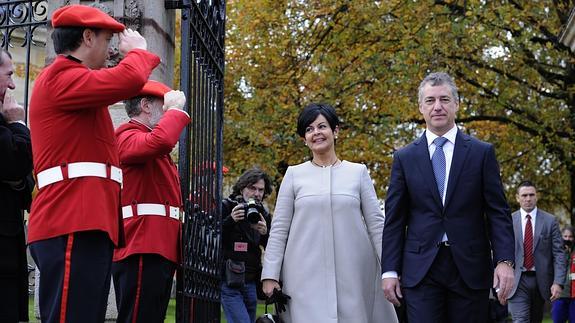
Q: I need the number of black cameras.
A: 1